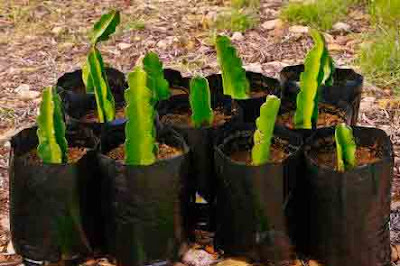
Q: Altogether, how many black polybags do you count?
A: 11